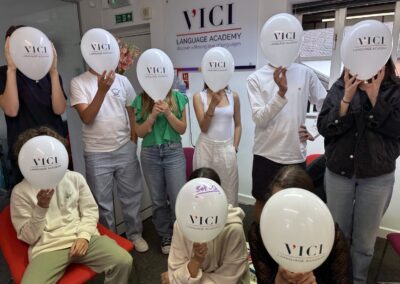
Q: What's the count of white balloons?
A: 9